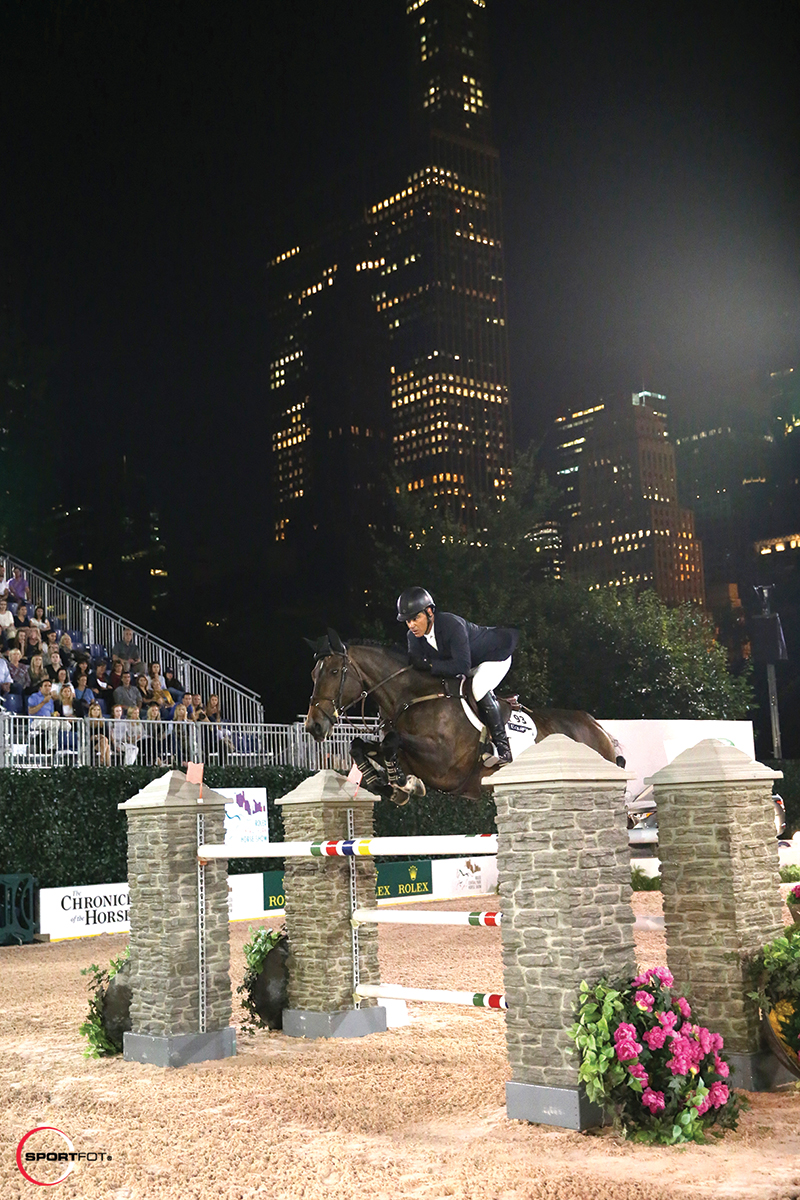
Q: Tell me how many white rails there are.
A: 3